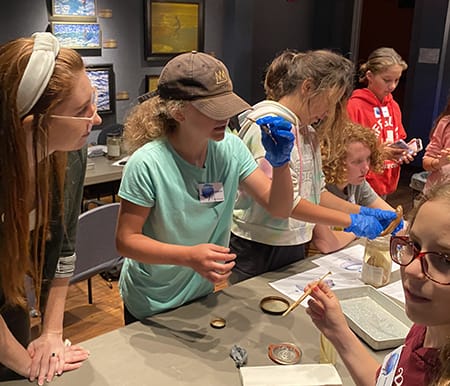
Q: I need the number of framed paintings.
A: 5